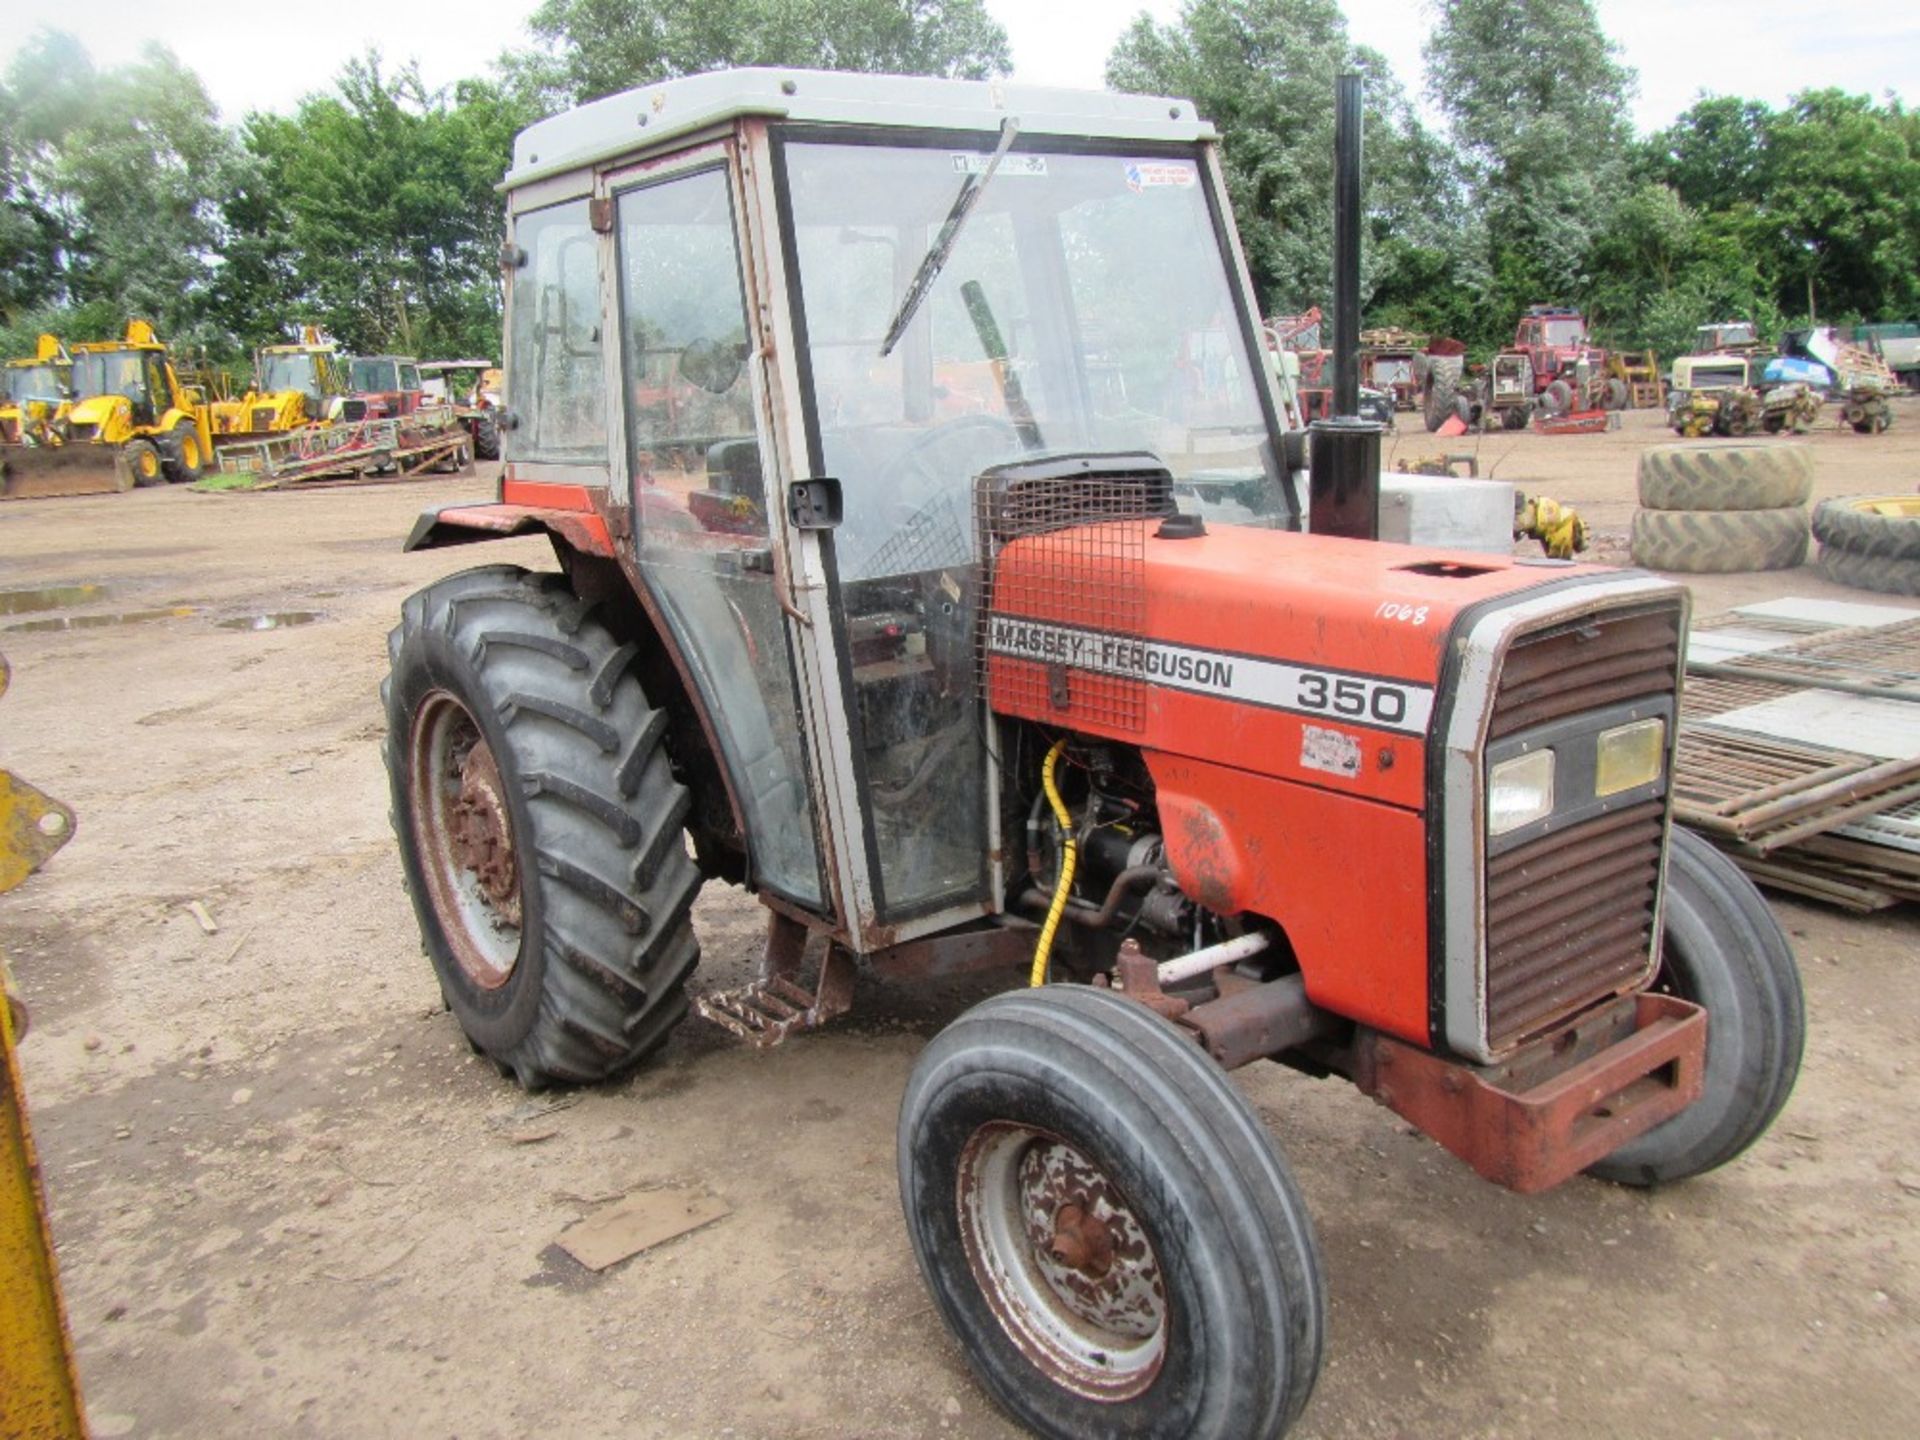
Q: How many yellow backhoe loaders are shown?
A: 3